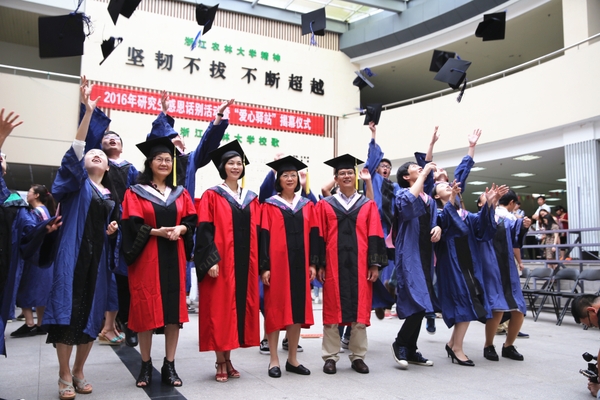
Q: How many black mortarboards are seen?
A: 14